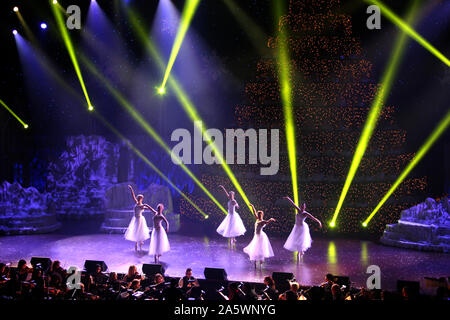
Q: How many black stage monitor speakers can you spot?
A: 7